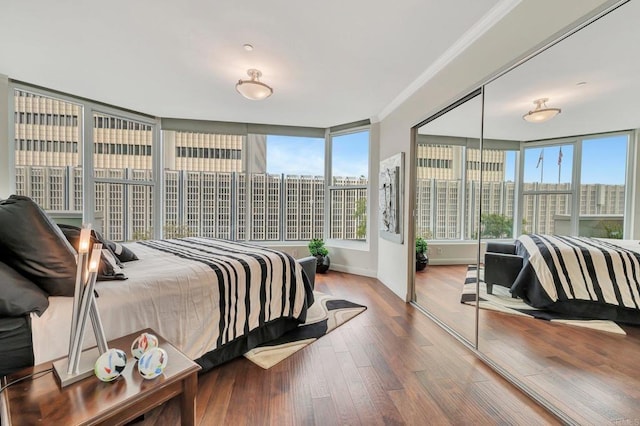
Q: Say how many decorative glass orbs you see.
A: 3